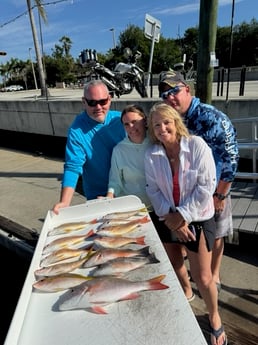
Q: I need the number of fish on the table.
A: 12